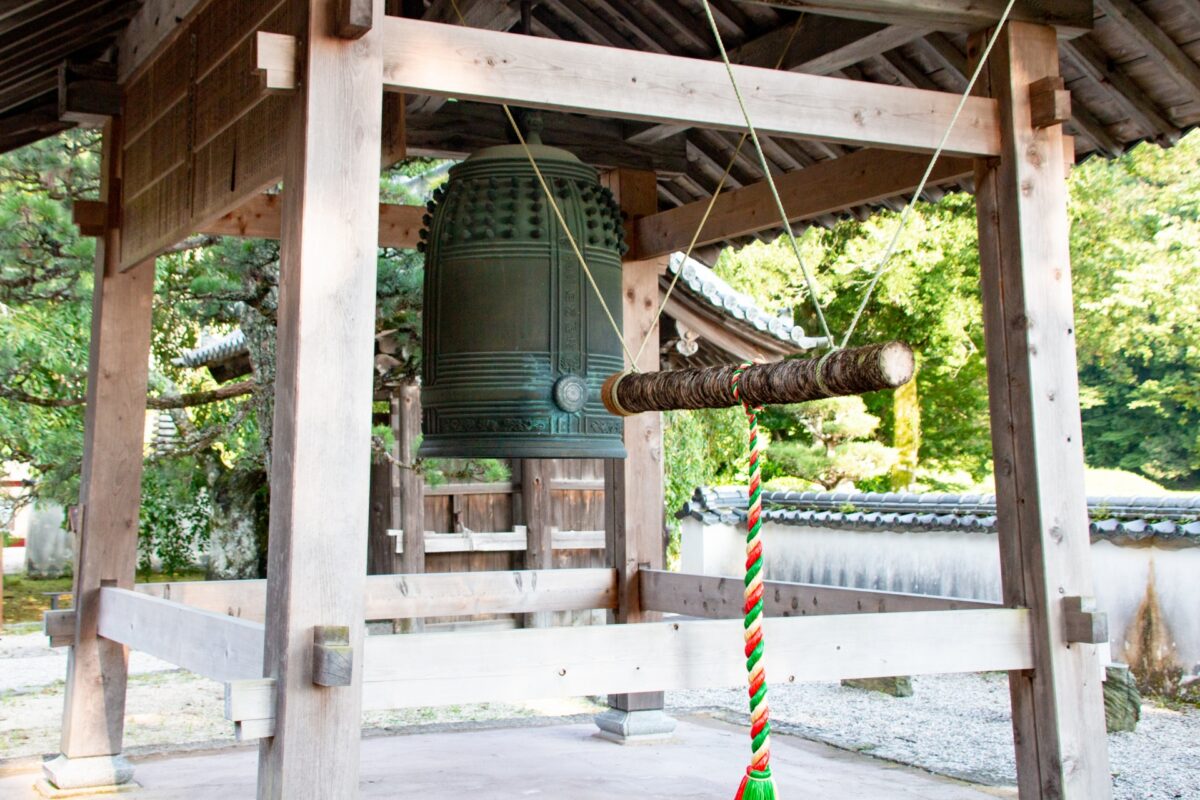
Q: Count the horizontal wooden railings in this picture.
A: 4